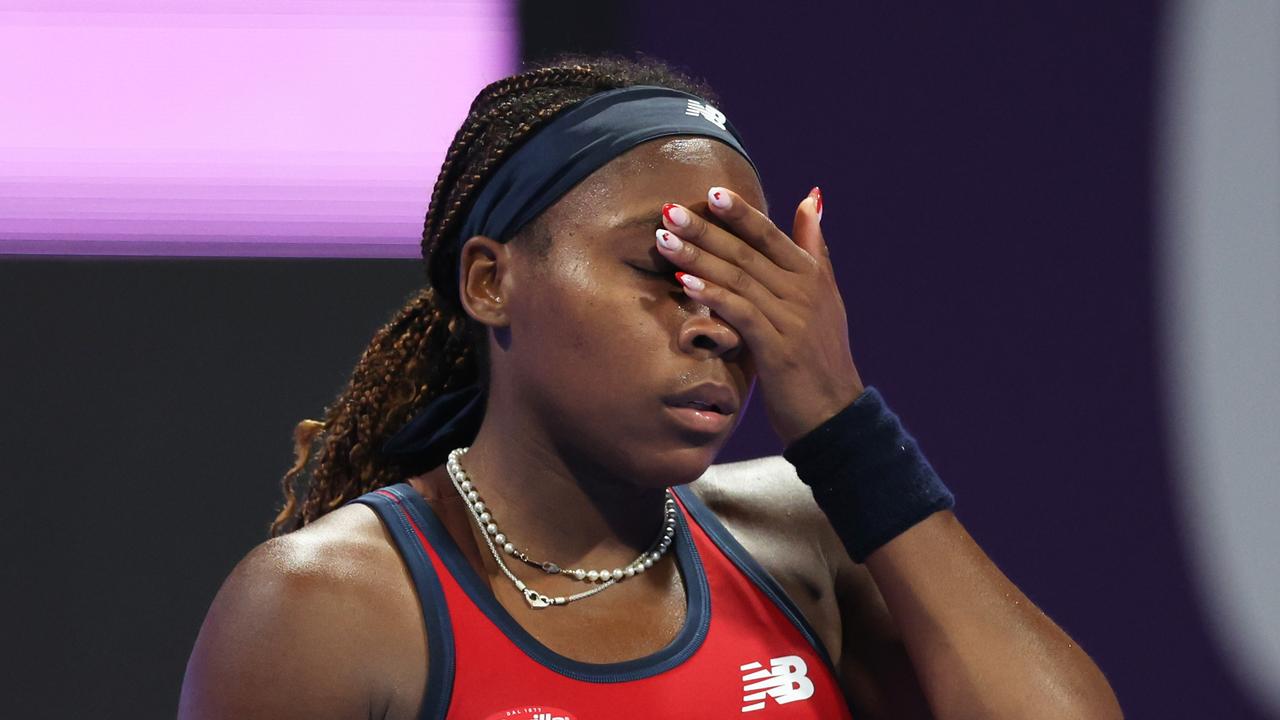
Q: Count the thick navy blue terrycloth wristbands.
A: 1